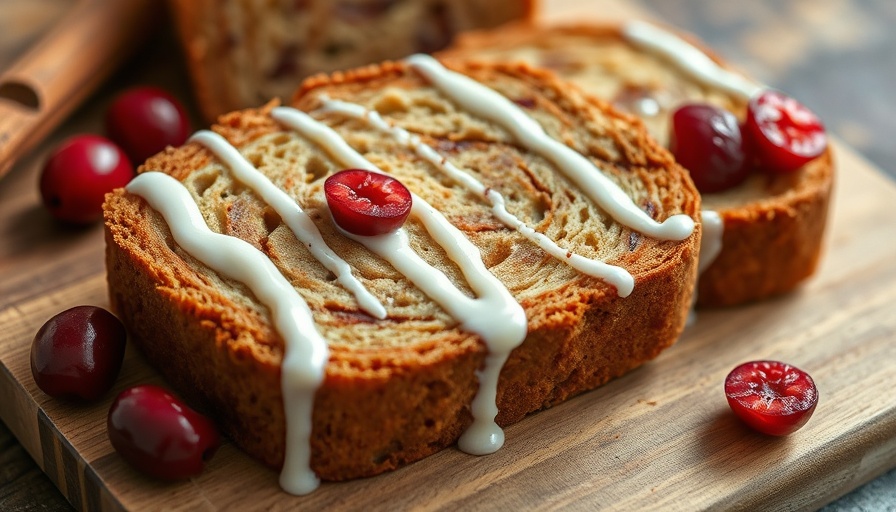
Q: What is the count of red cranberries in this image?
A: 8